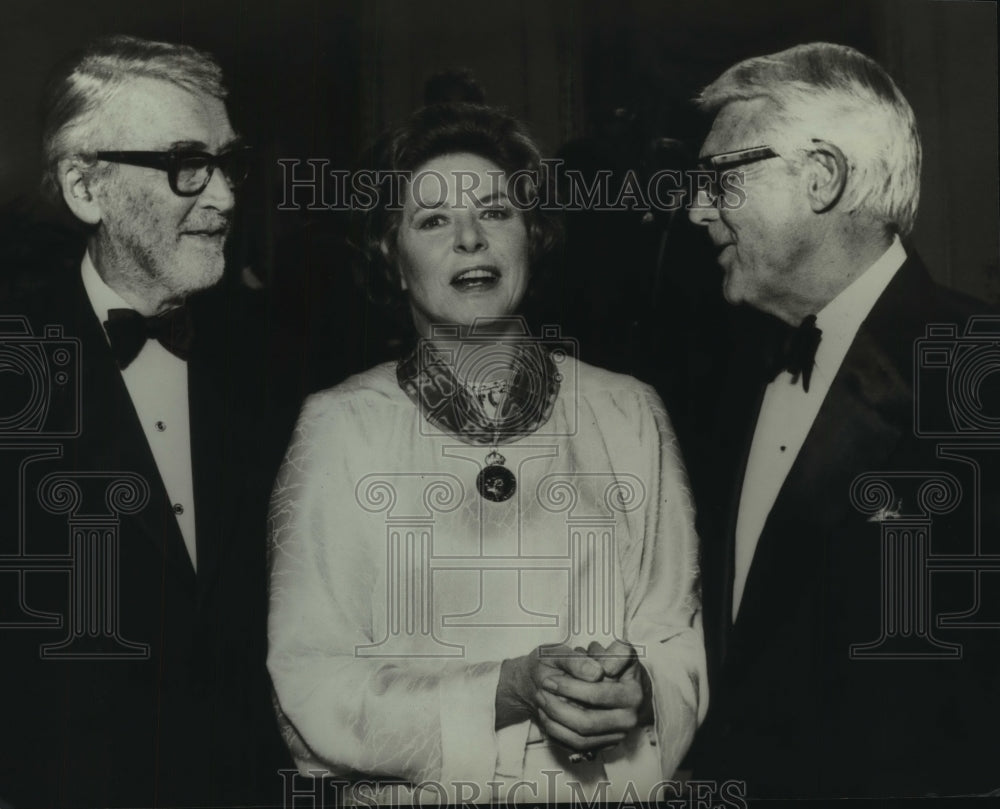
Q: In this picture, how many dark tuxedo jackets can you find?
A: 2